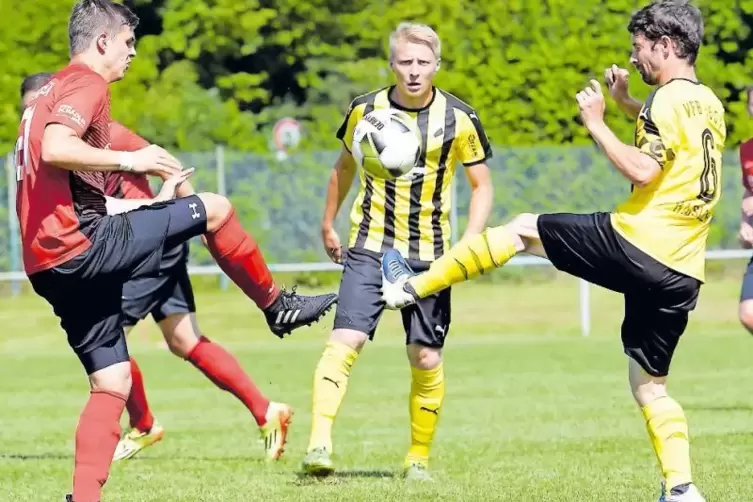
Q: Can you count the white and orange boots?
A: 2